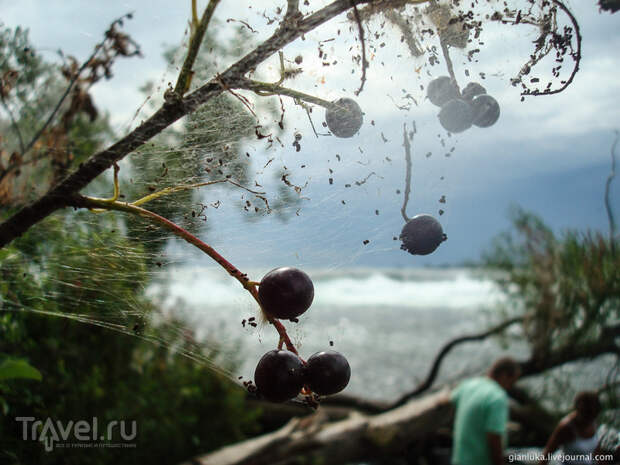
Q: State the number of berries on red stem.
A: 3